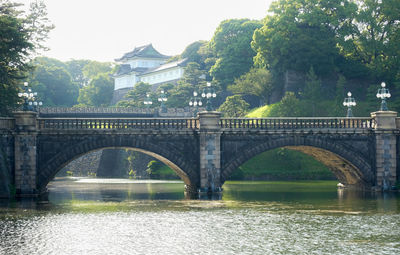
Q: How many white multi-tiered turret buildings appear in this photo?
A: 1